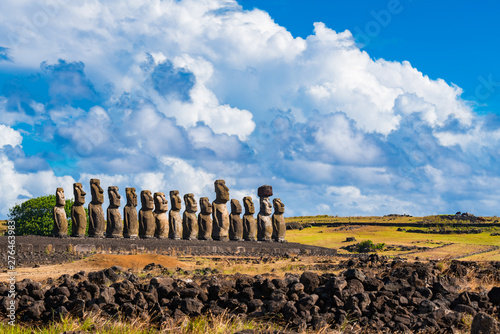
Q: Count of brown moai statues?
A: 15